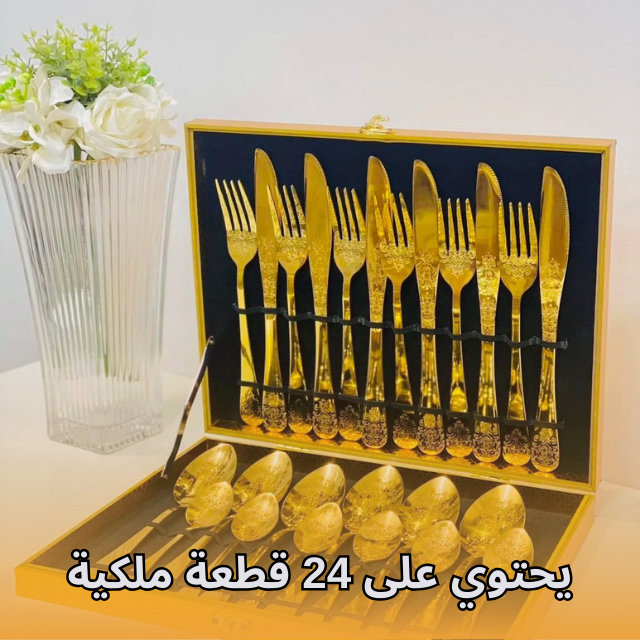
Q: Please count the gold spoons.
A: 12